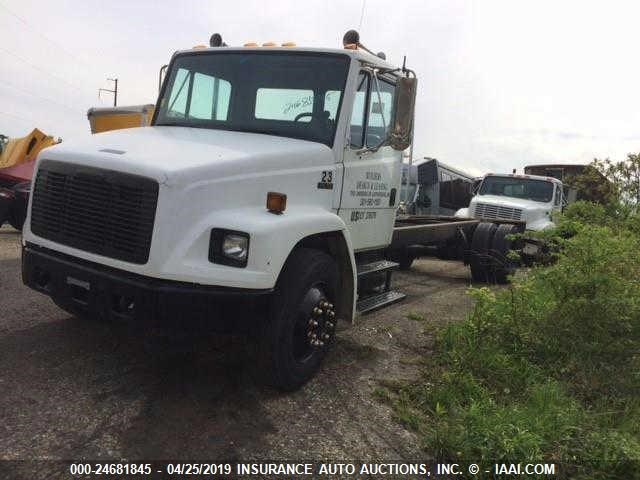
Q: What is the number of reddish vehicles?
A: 1